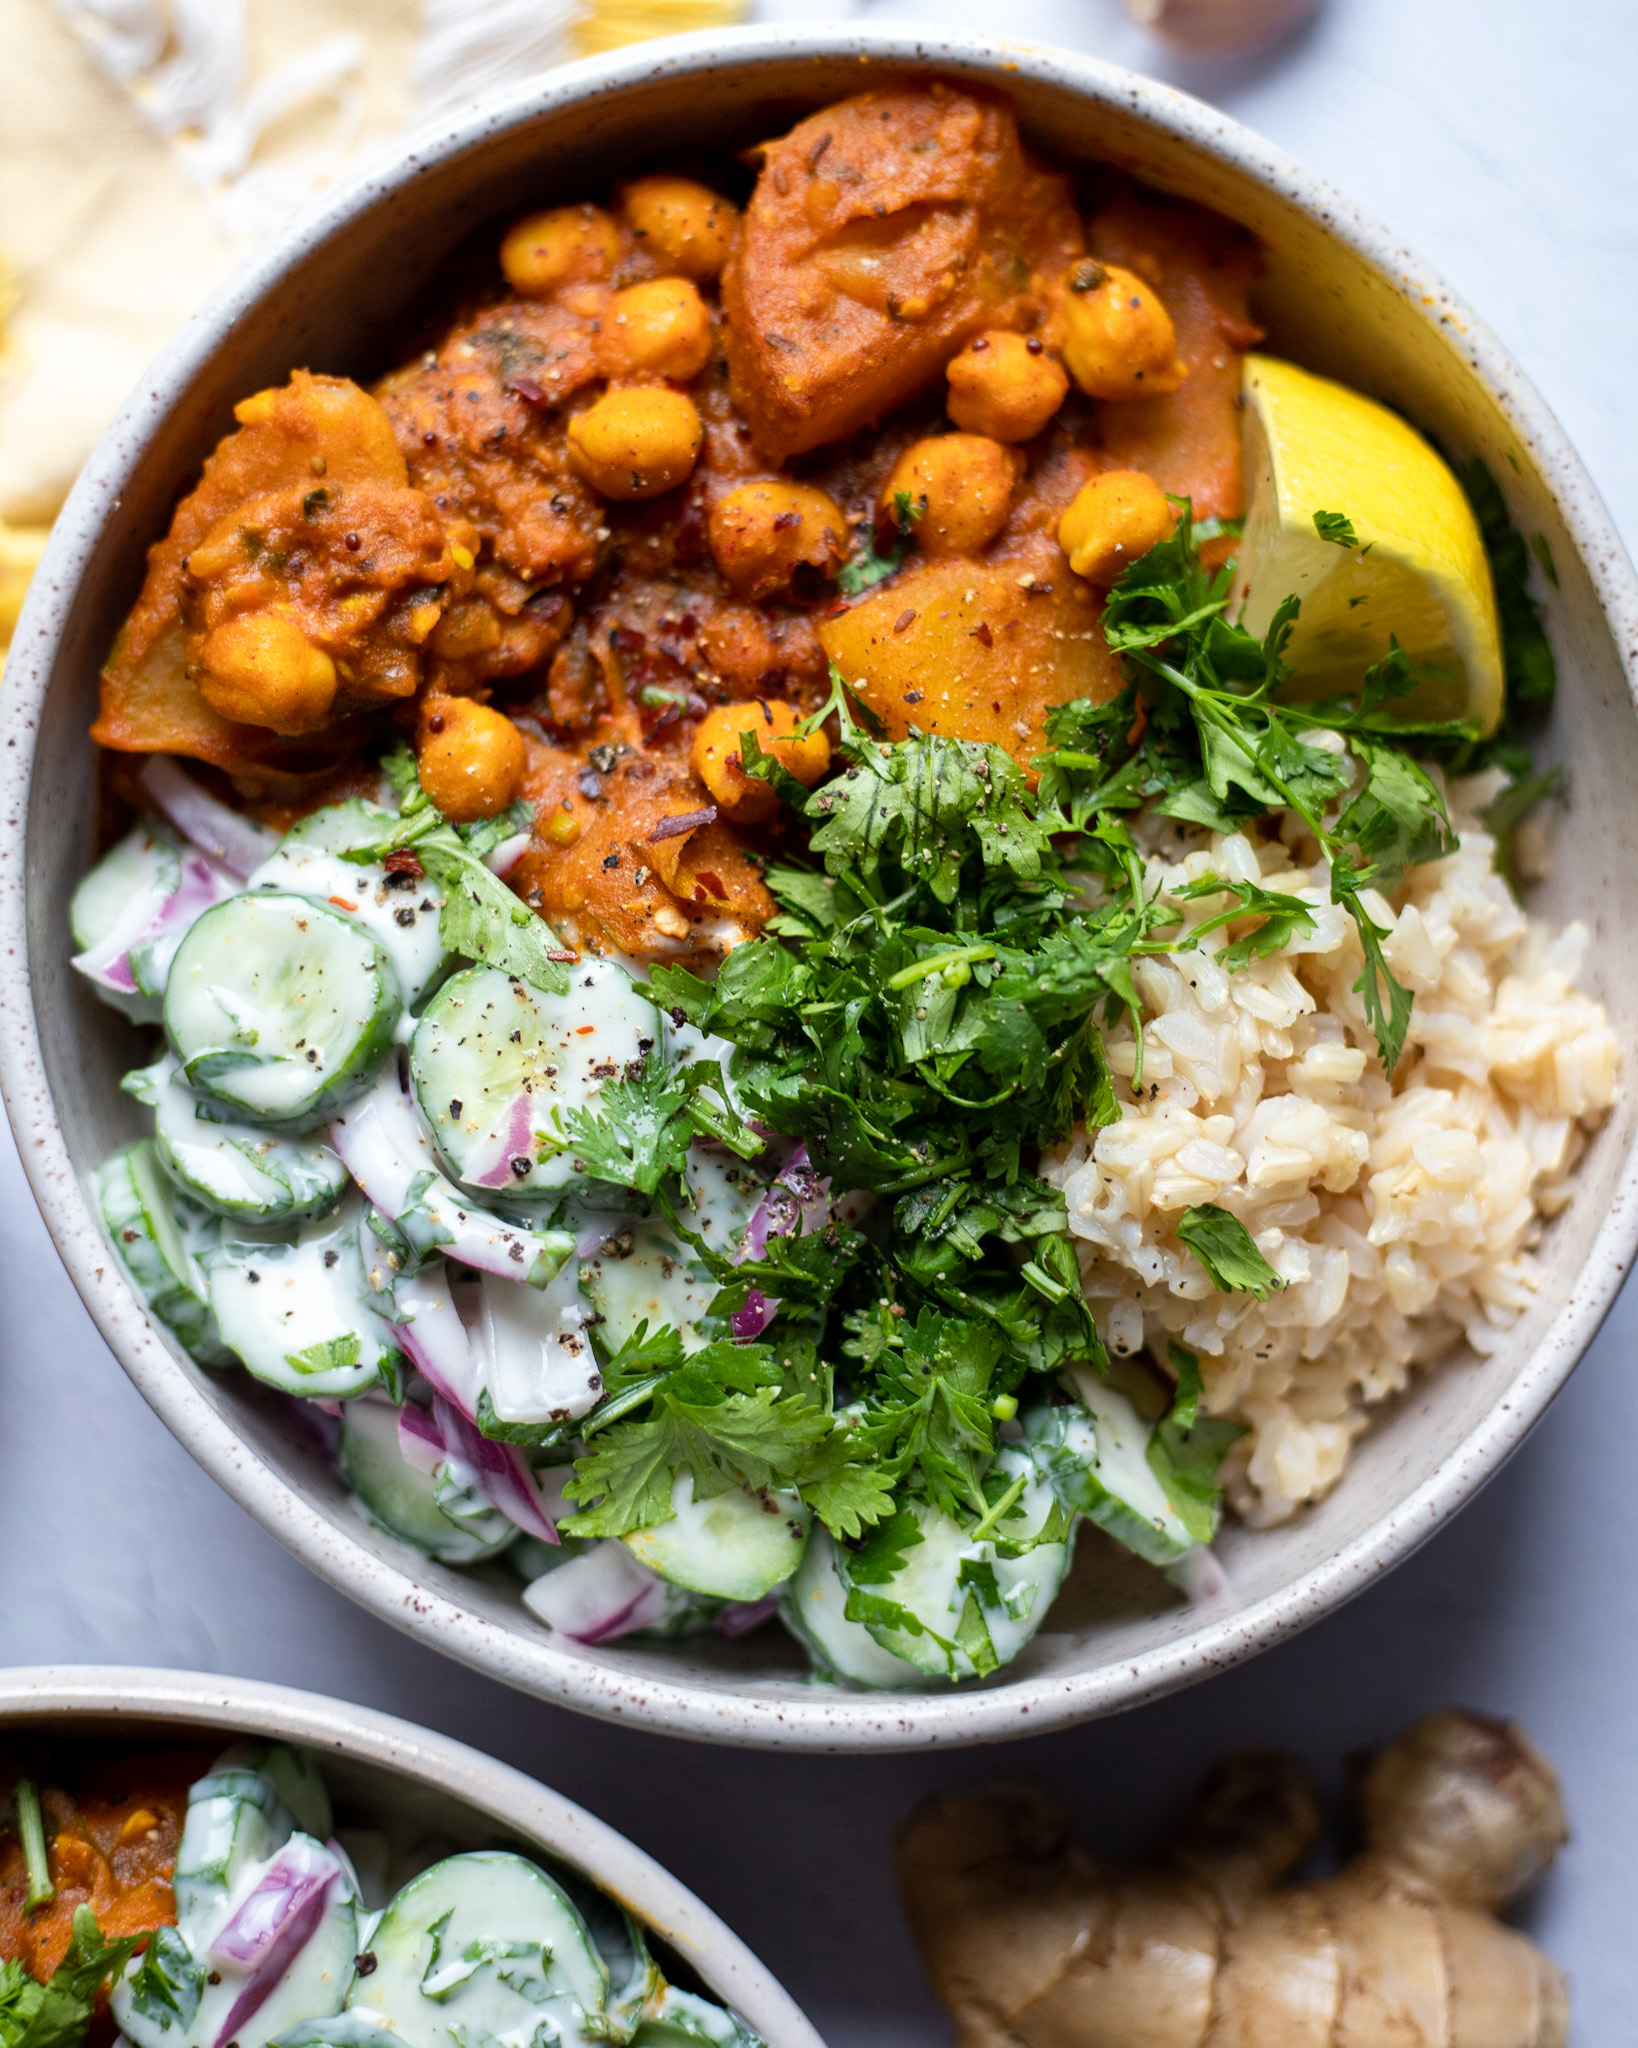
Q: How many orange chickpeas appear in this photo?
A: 12